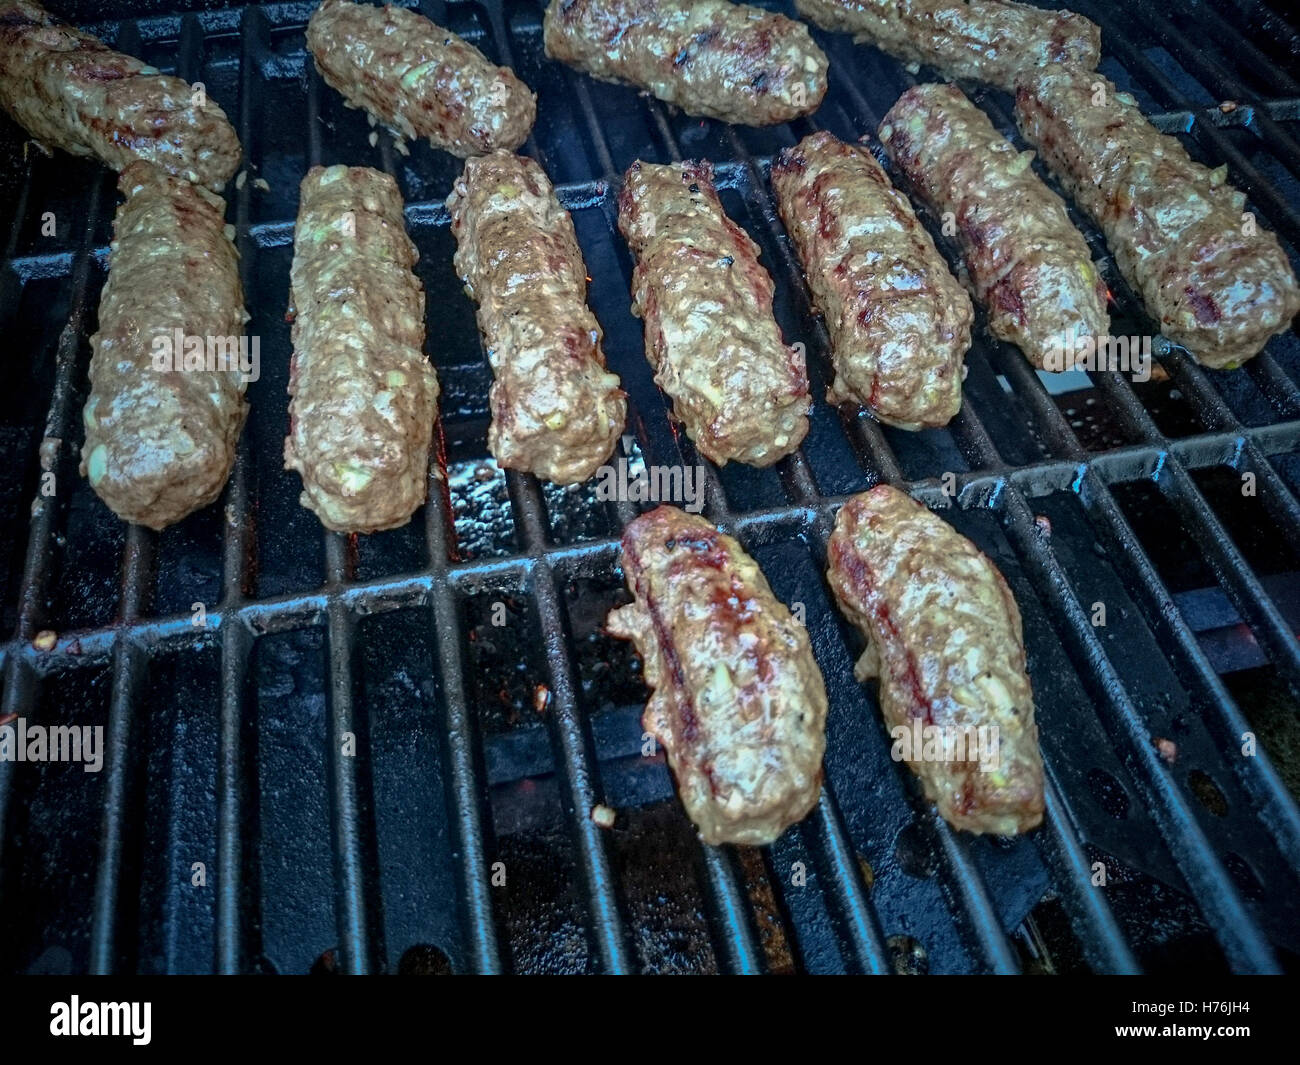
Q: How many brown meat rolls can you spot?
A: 13